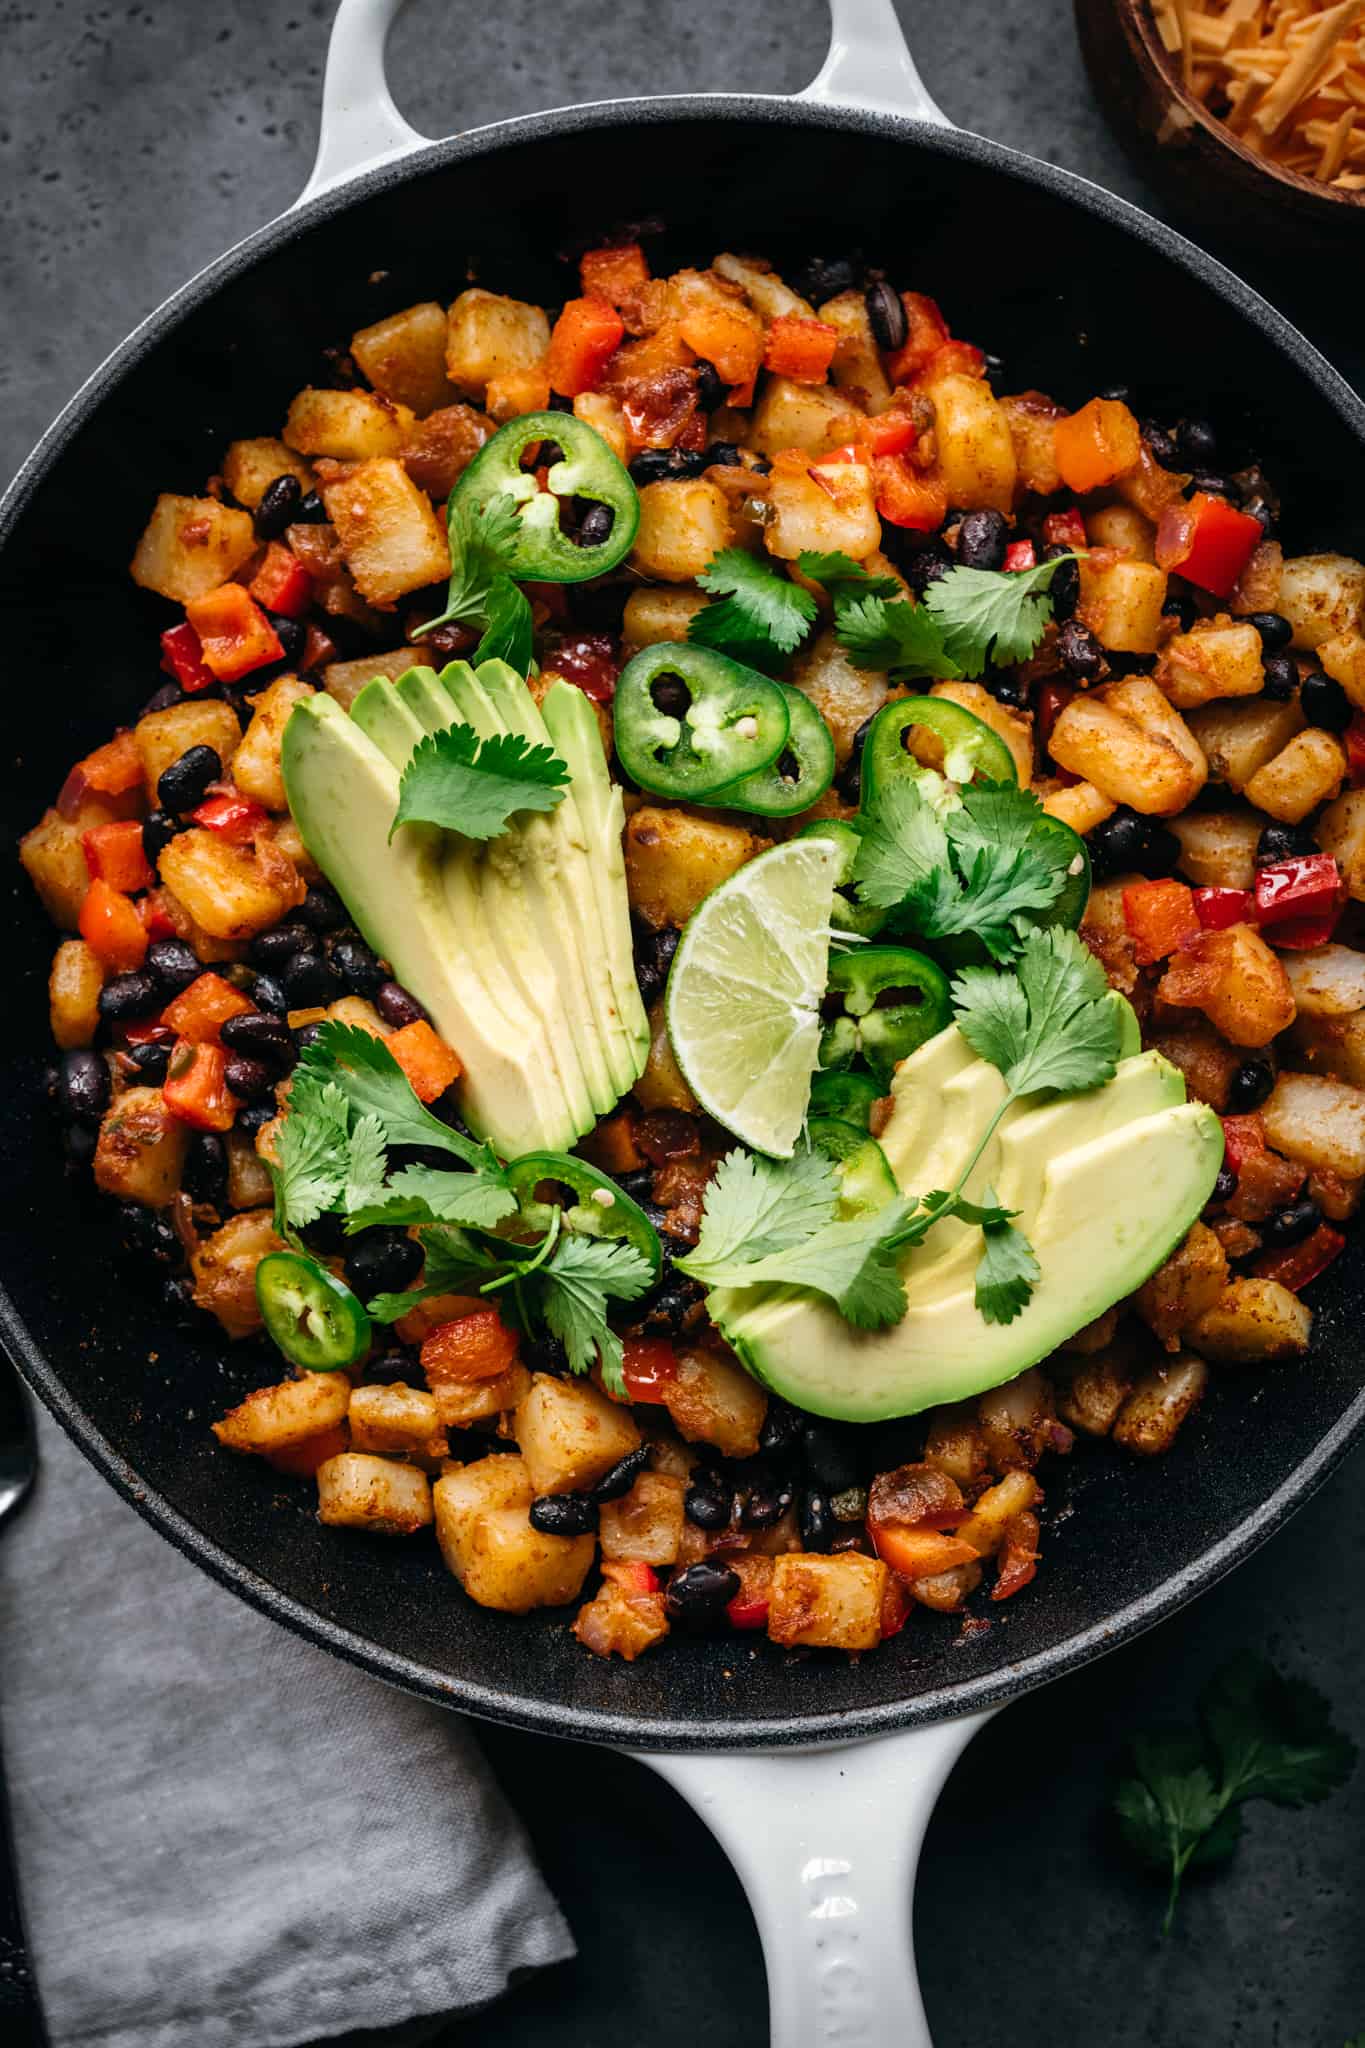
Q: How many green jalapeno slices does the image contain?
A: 11